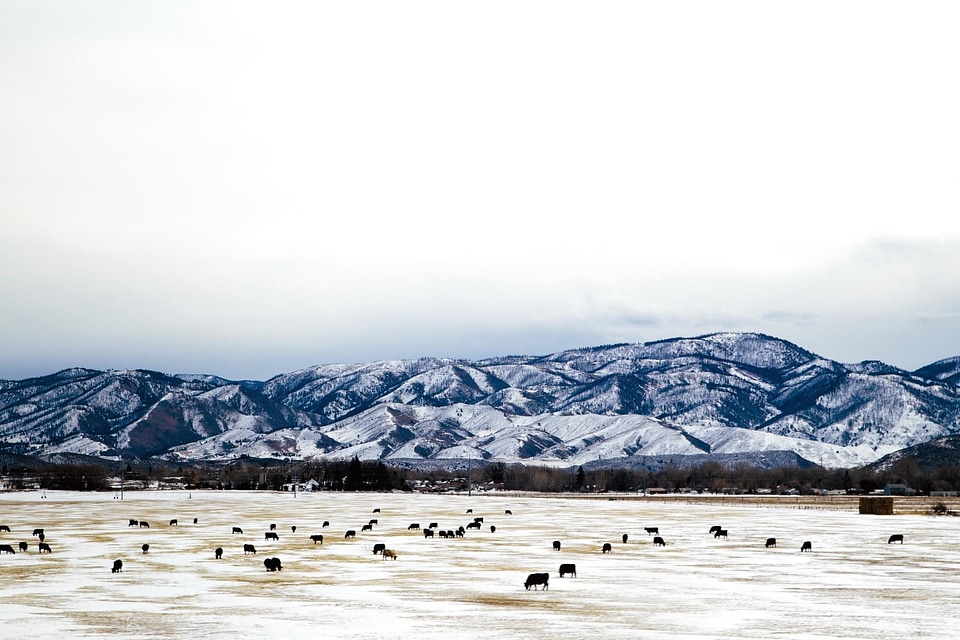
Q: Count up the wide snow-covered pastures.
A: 1